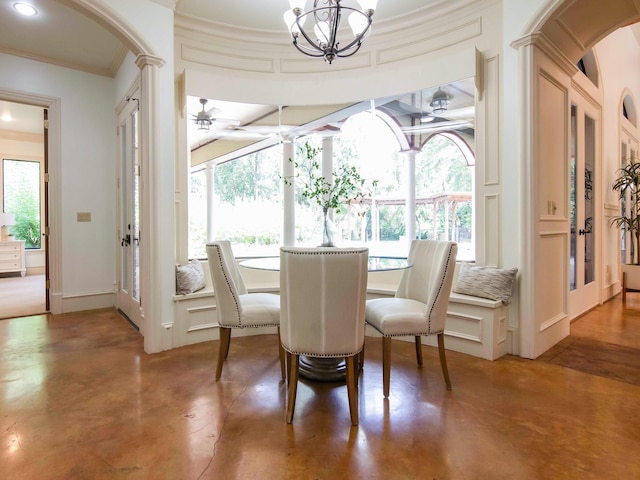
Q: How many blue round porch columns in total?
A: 0